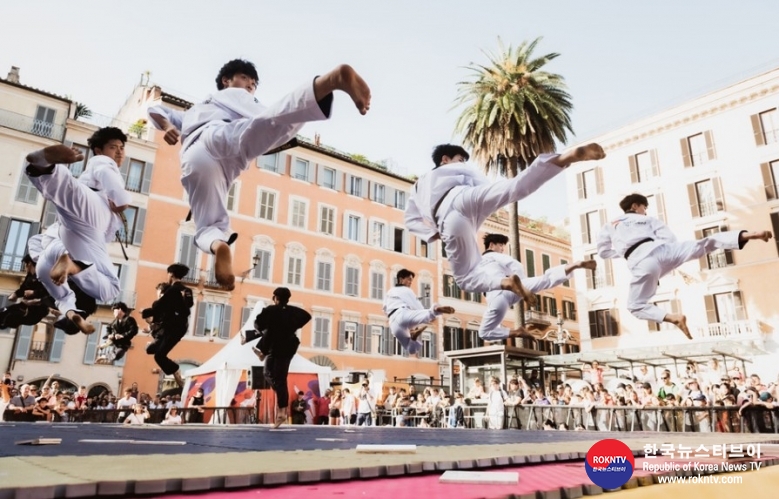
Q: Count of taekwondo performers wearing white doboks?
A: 7